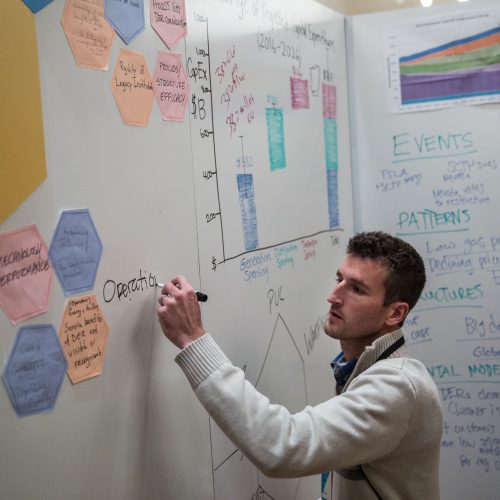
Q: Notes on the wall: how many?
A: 9